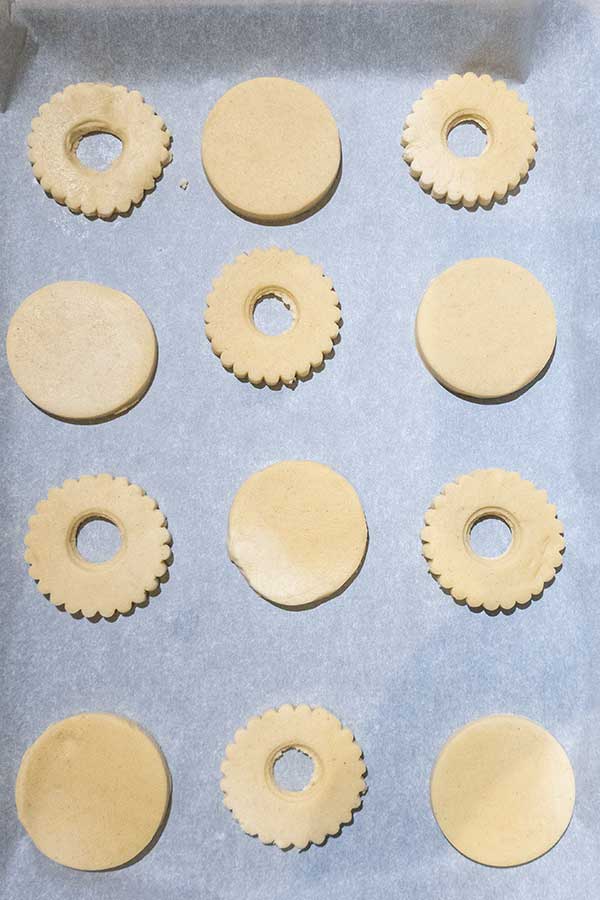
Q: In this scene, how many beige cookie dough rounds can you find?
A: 12